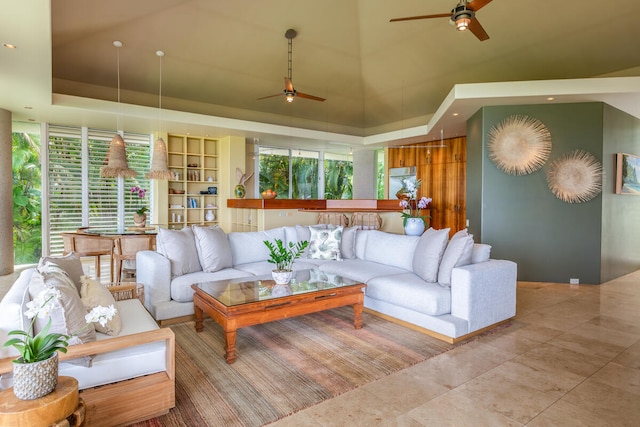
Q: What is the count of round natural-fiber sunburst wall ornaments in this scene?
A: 2